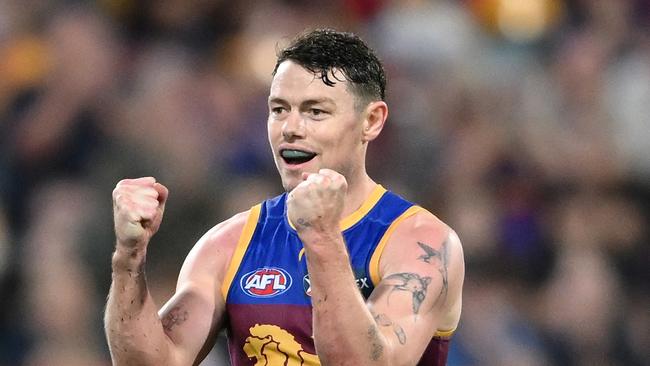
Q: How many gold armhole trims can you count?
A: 2